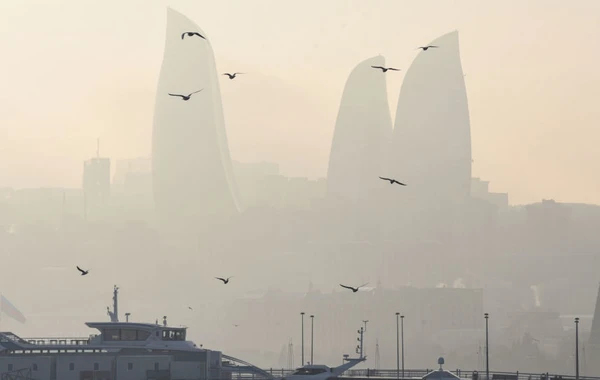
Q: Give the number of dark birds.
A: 9